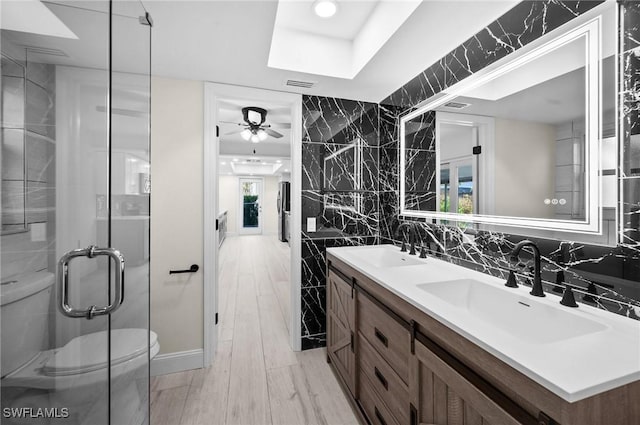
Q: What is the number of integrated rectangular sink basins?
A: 2